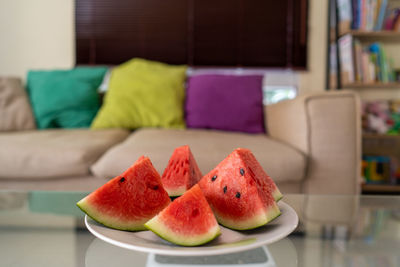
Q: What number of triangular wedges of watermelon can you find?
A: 5